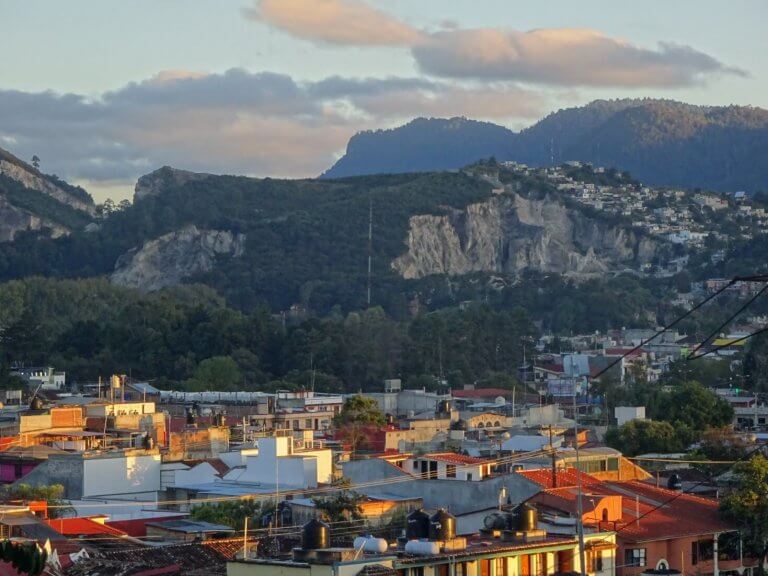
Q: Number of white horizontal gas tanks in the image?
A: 2